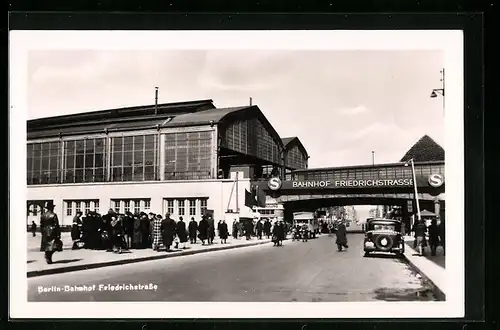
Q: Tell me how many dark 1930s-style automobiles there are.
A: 1